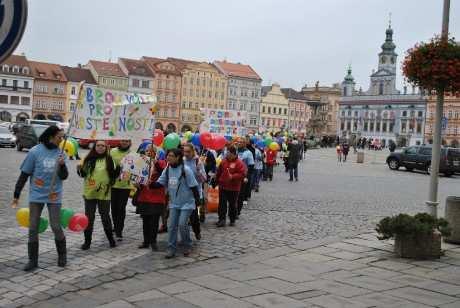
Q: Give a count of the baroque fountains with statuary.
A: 1